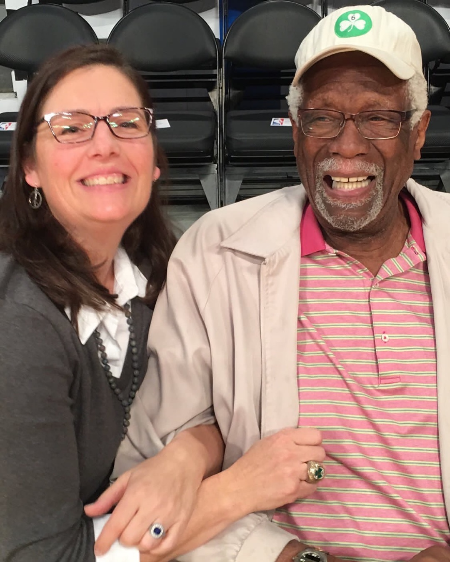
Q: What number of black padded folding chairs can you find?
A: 4